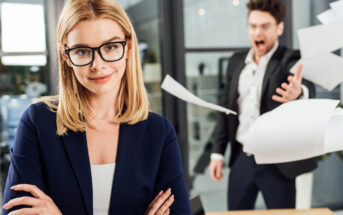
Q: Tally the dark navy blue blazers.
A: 1